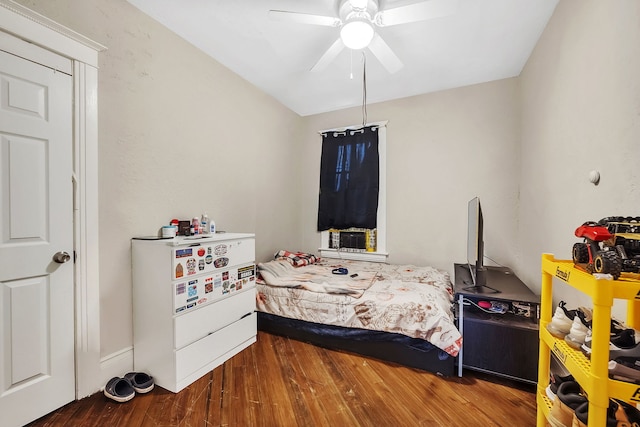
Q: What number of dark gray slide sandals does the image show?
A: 2